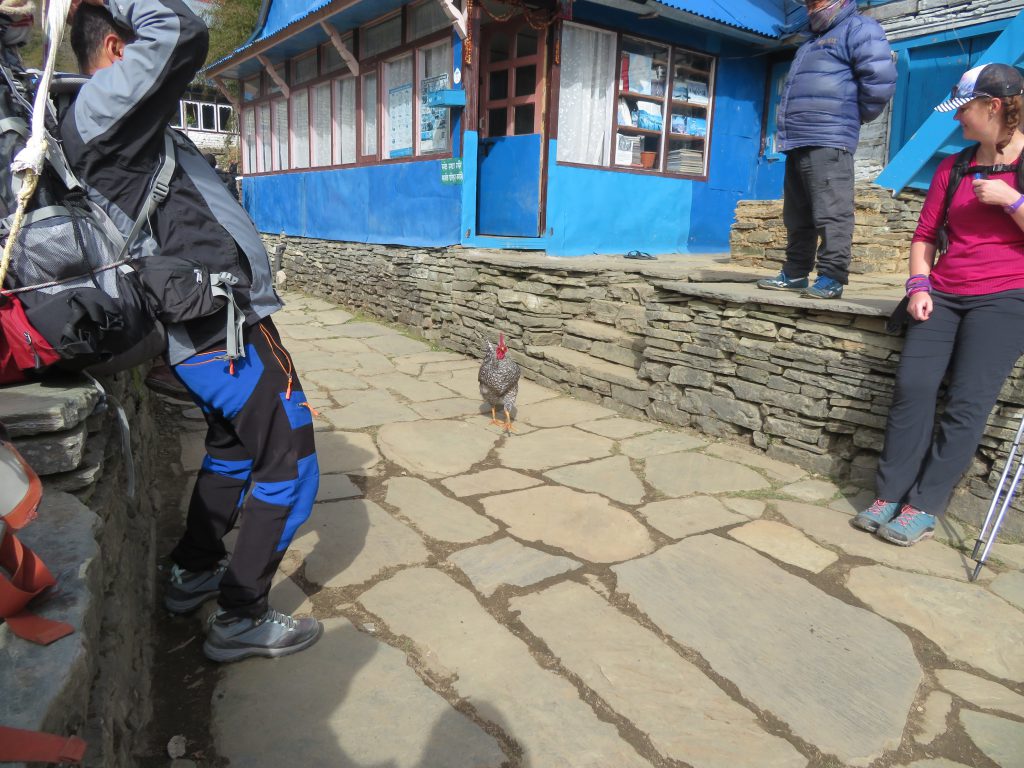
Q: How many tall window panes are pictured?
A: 12